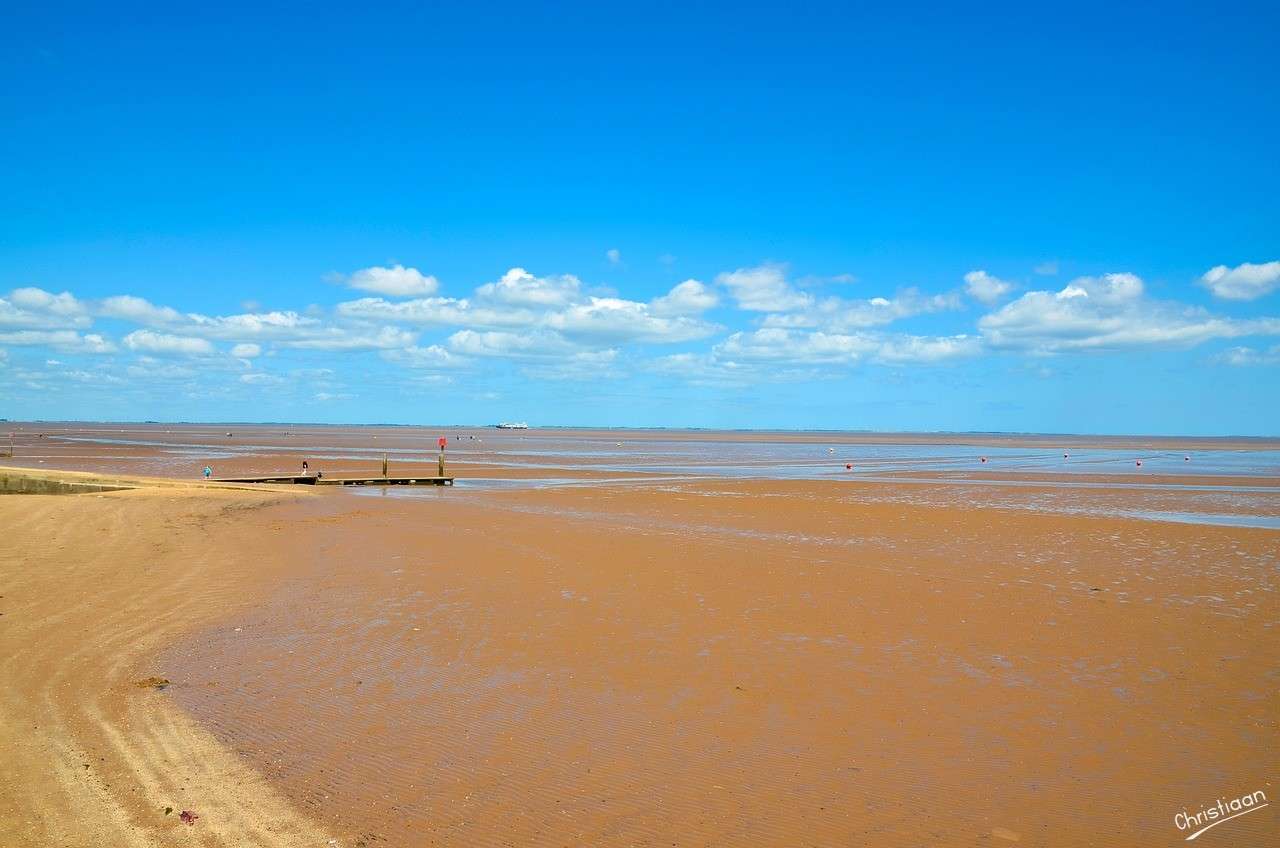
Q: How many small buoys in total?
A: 6